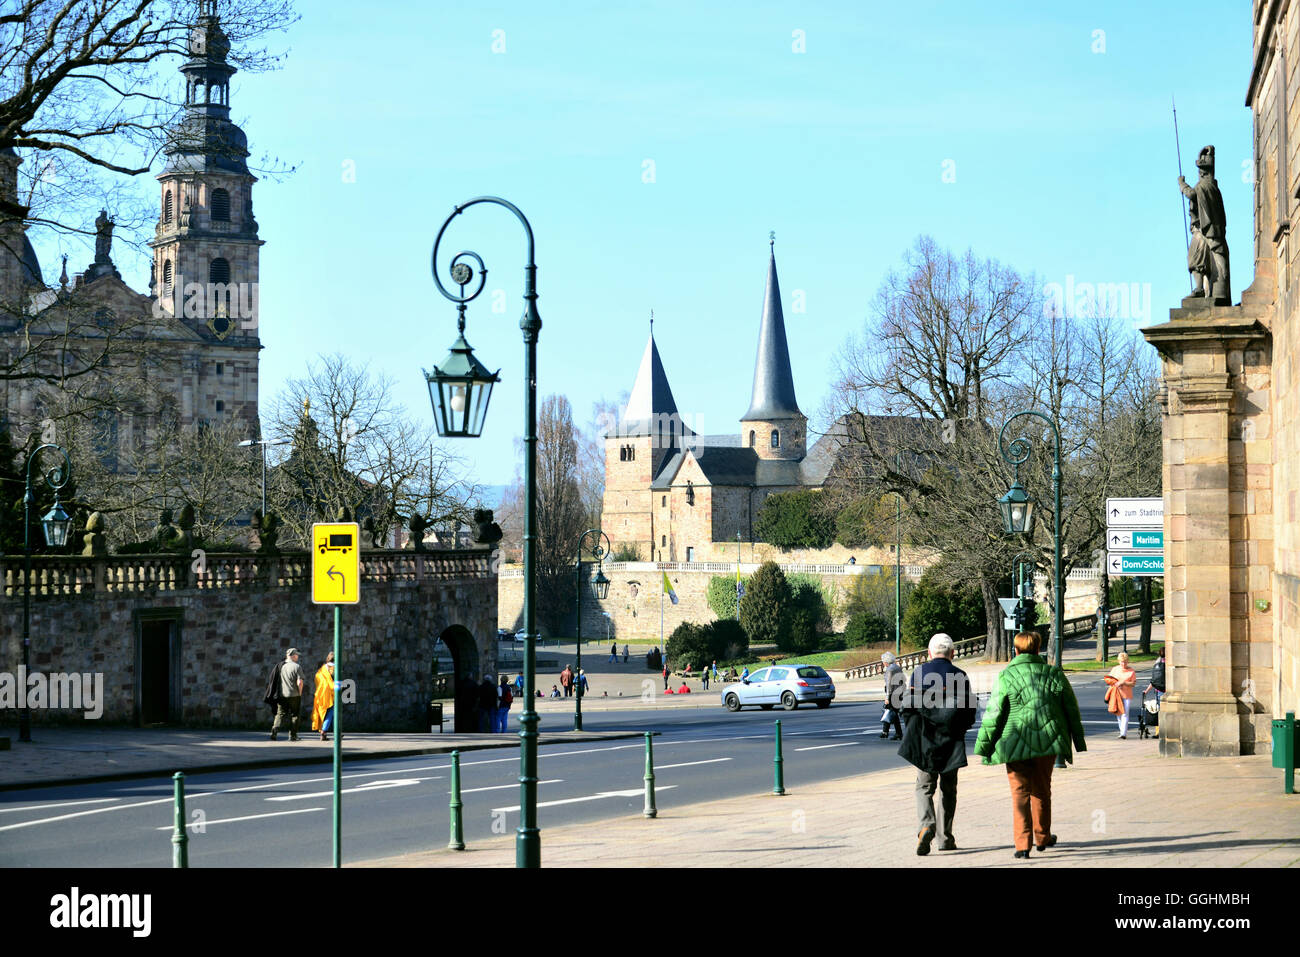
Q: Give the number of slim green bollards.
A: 4